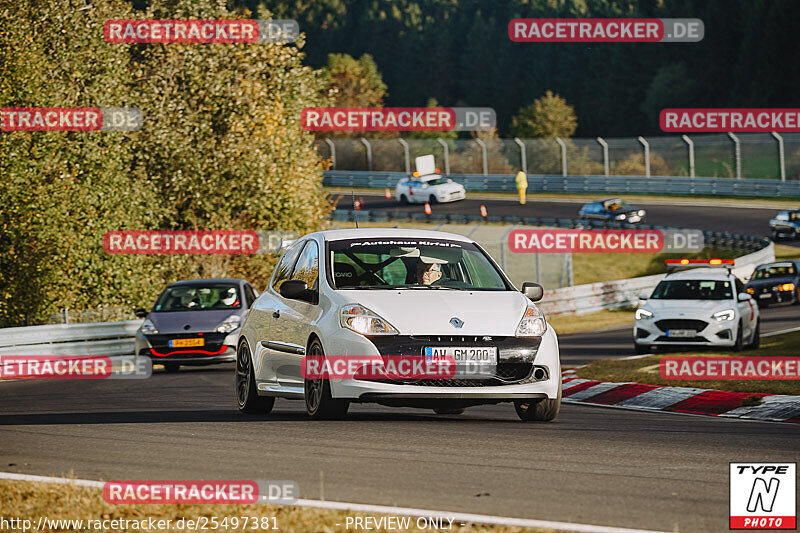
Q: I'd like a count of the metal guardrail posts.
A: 12